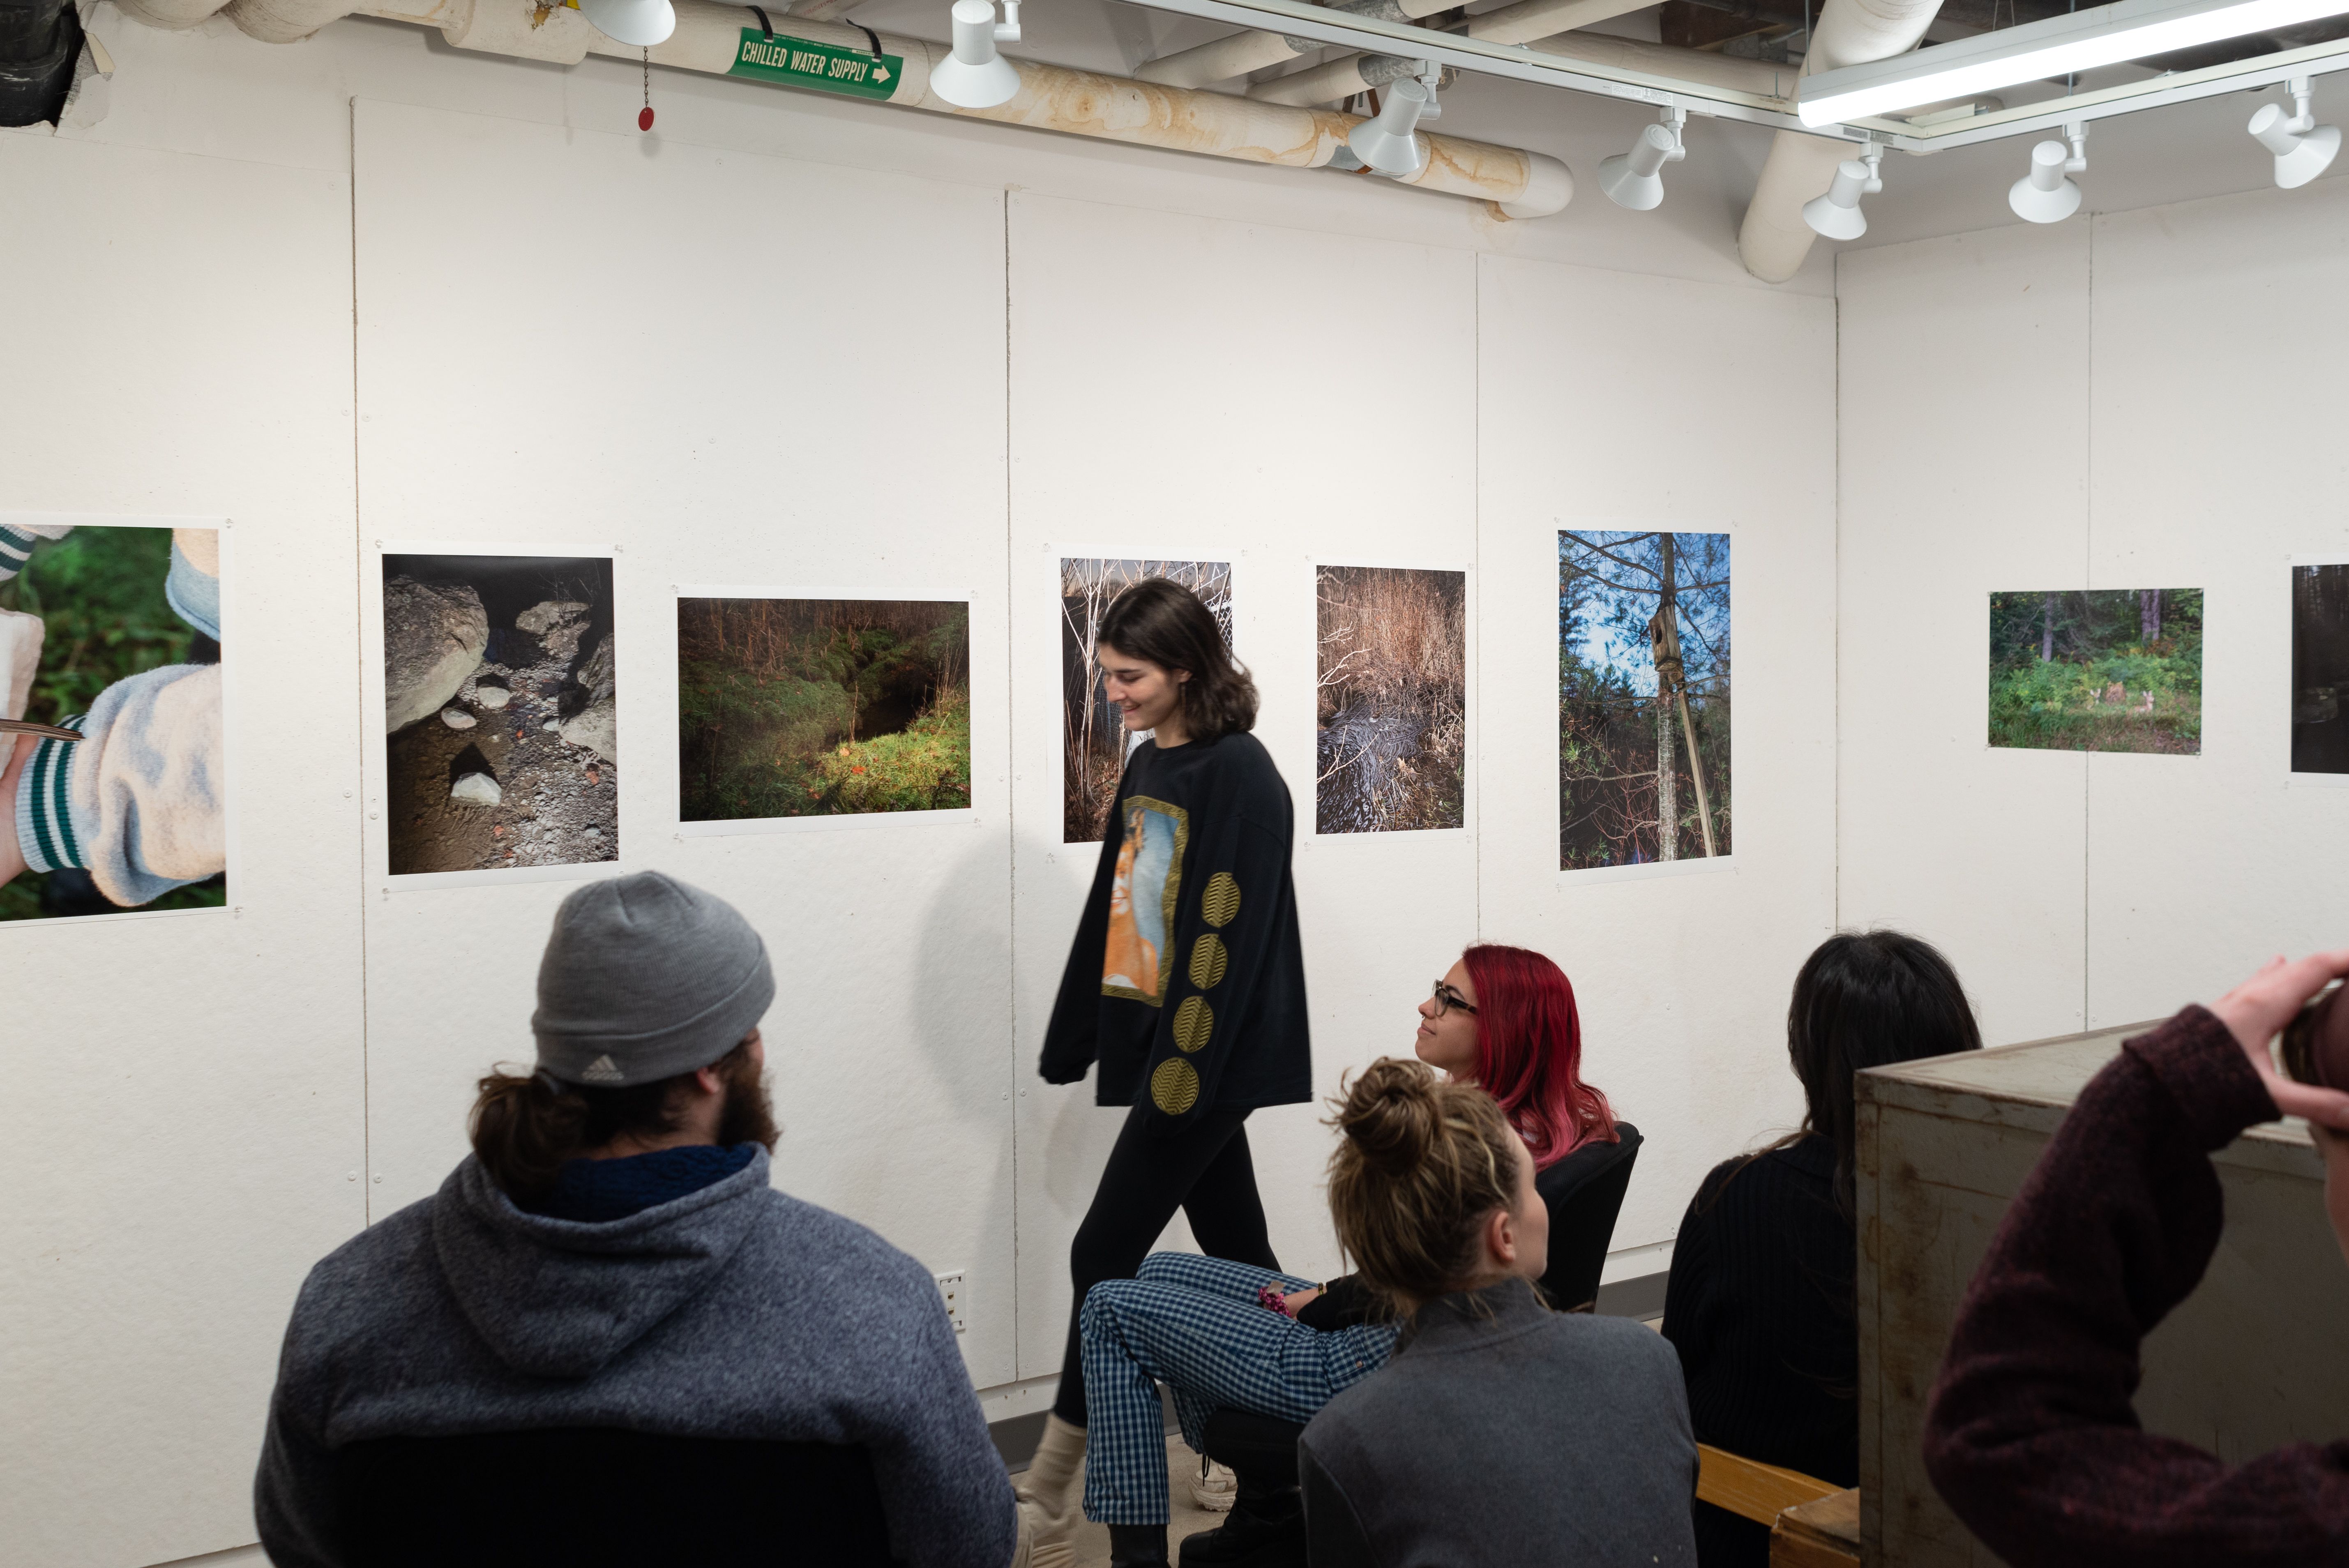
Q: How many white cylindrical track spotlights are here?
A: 7